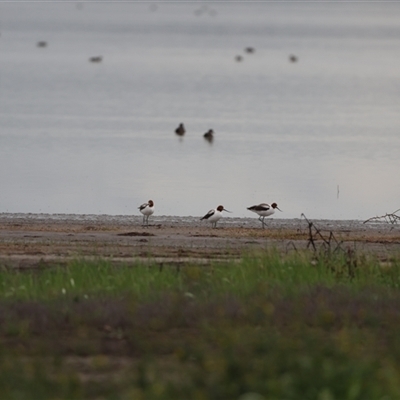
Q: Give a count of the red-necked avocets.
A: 3